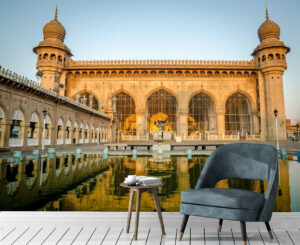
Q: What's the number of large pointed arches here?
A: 5